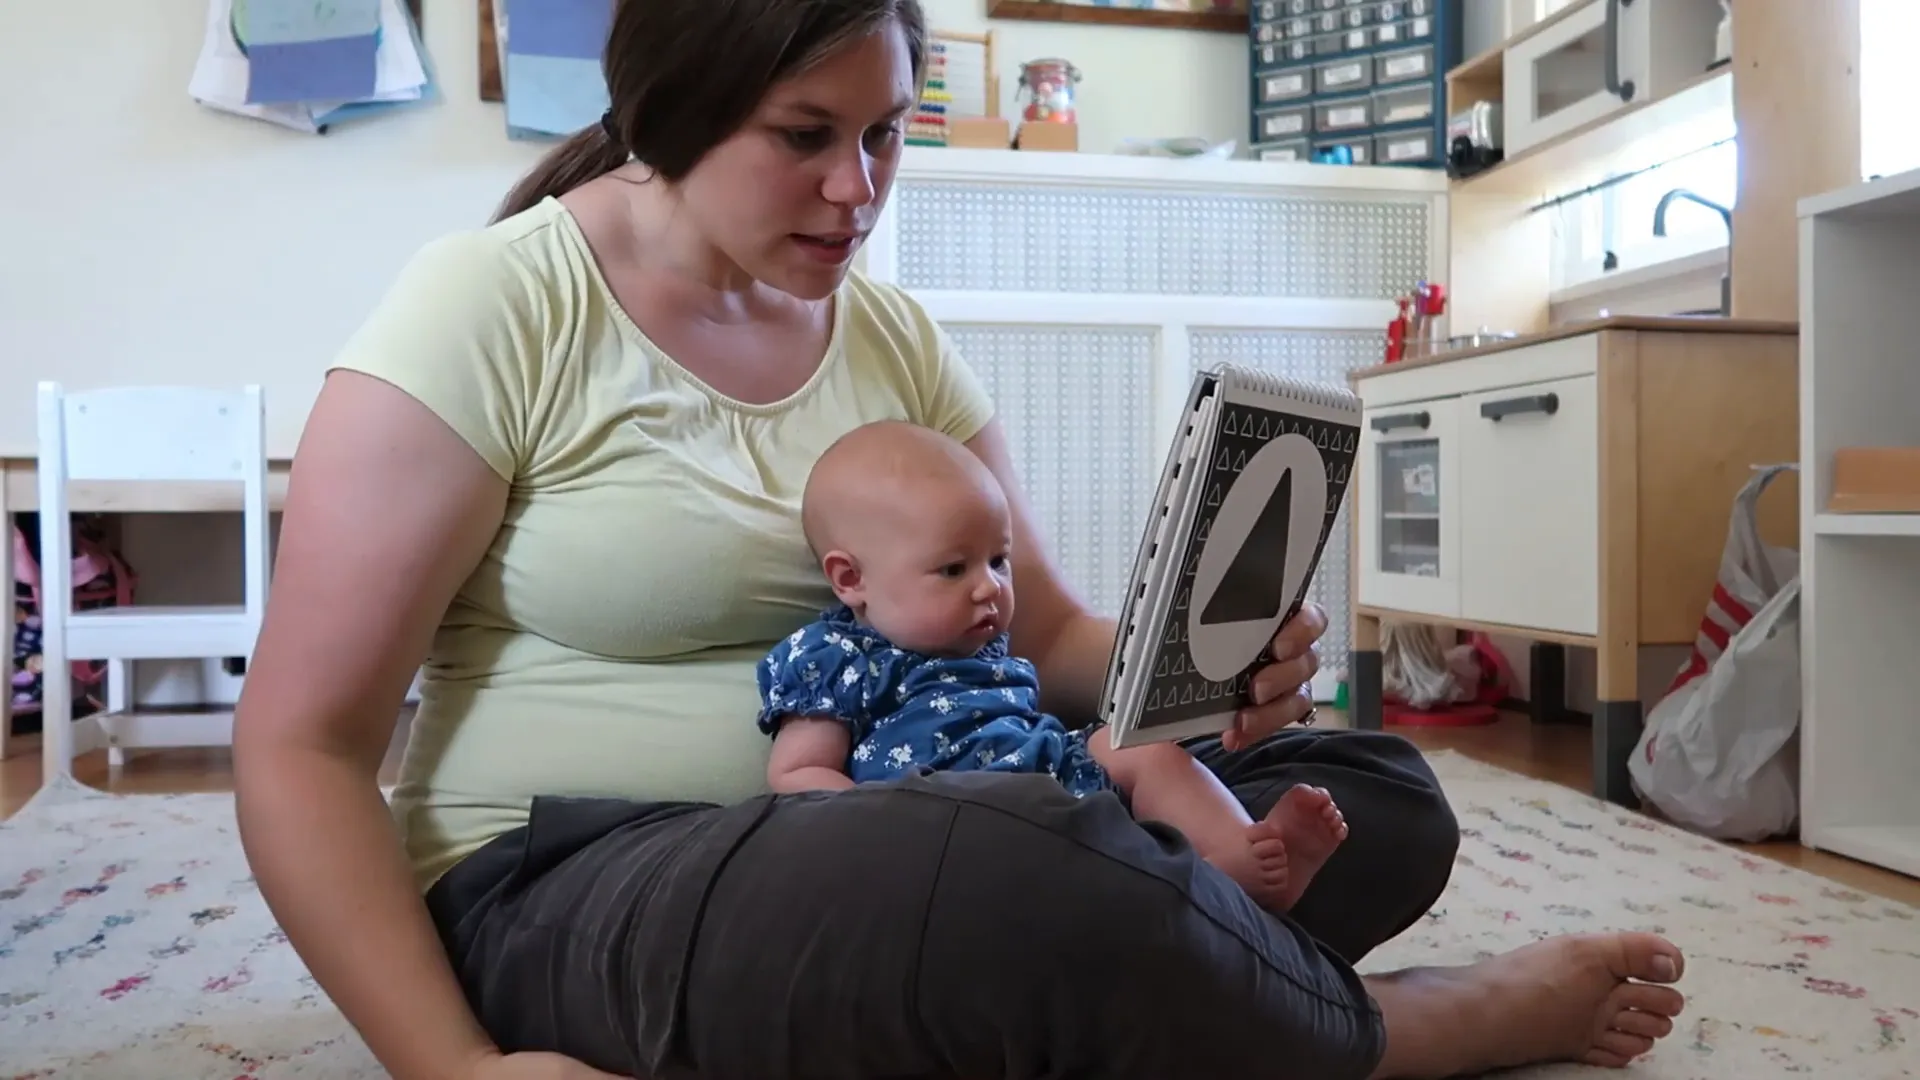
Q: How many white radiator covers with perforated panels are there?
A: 1